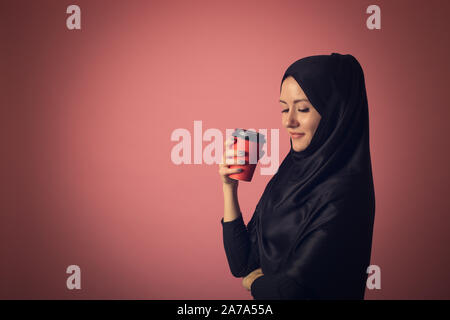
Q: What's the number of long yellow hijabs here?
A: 0